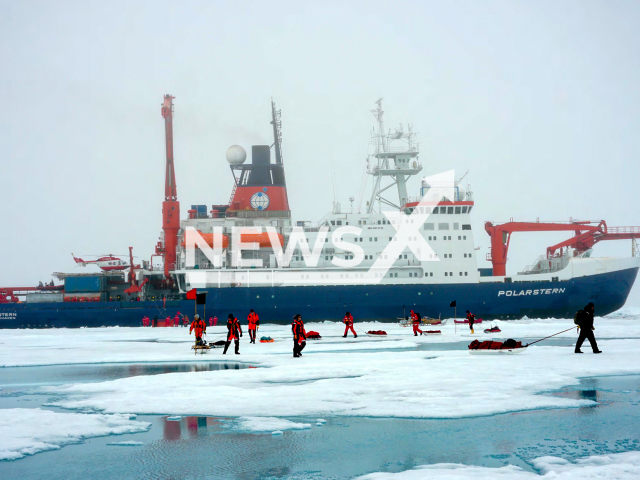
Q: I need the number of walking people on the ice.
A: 8